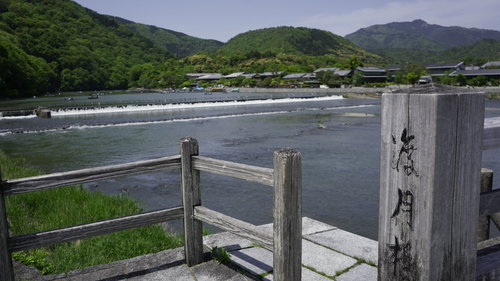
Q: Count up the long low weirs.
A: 2